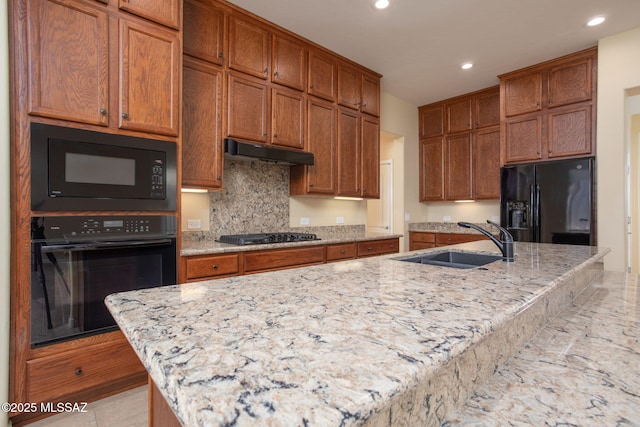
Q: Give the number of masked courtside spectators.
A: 0